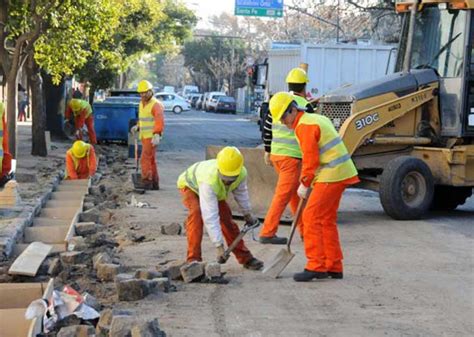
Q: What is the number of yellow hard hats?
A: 6